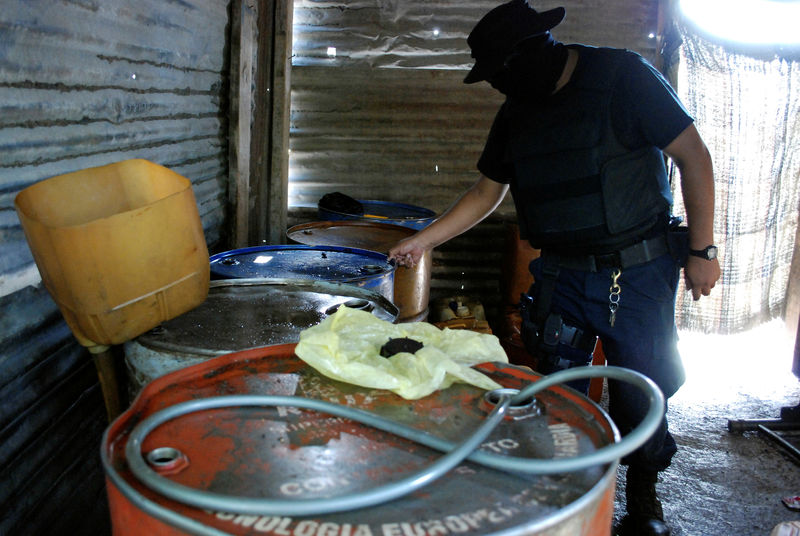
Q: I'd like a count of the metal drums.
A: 5